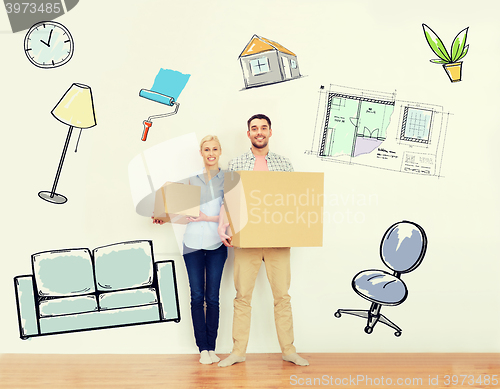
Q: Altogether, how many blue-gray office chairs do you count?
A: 1